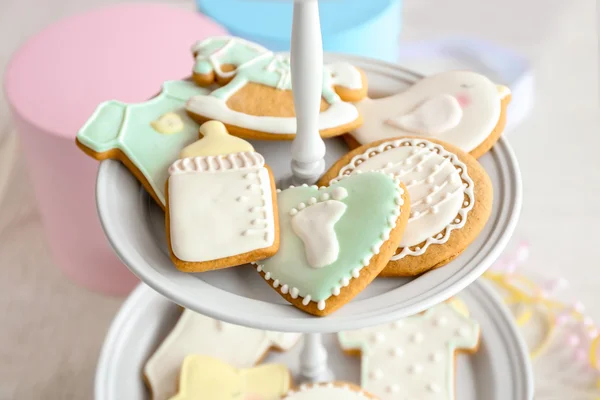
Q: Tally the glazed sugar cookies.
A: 10